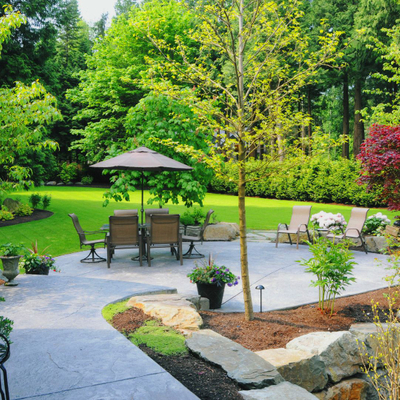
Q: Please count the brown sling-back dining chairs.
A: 6